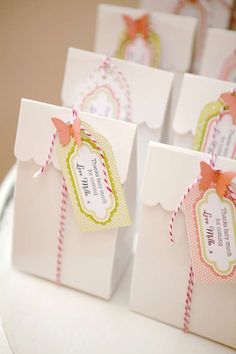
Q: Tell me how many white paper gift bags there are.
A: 7